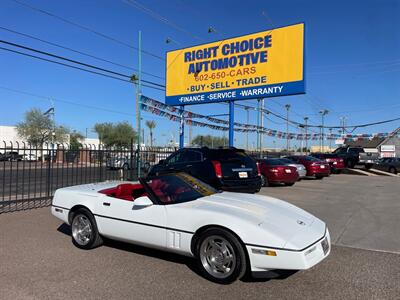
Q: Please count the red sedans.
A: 3